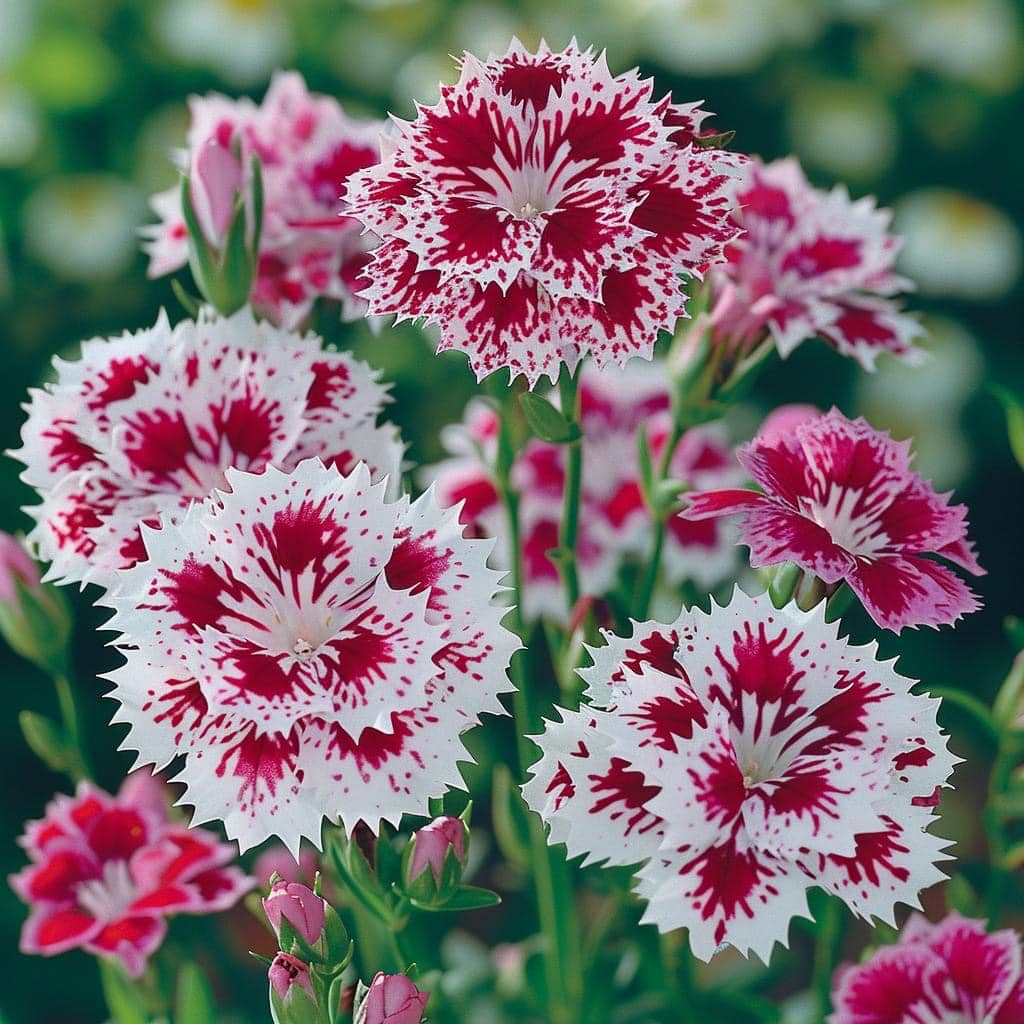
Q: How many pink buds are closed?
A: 6